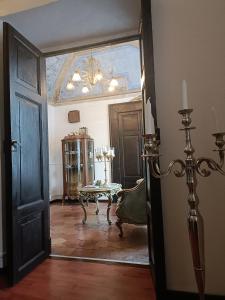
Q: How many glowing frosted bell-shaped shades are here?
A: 6